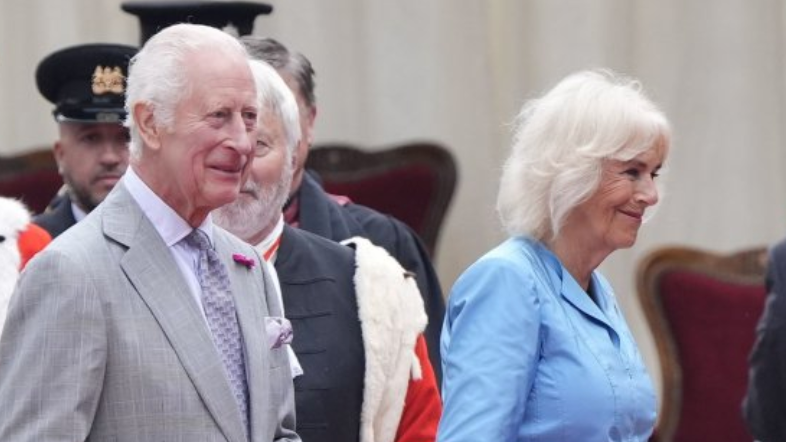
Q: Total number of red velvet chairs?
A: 3